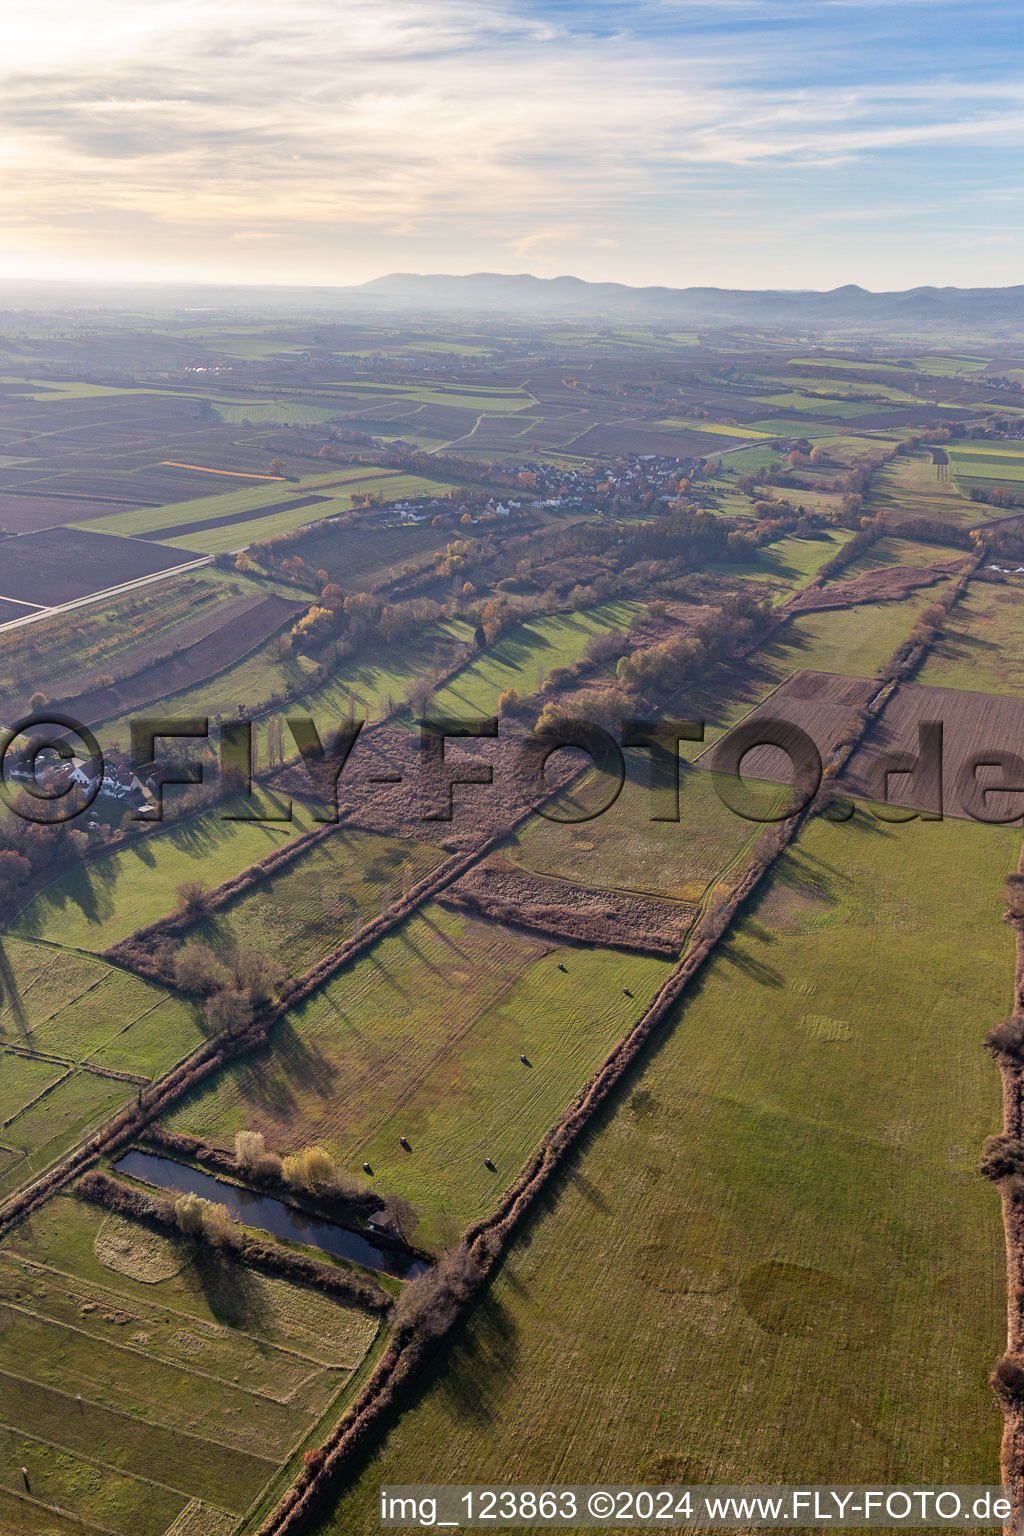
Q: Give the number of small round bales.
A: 6